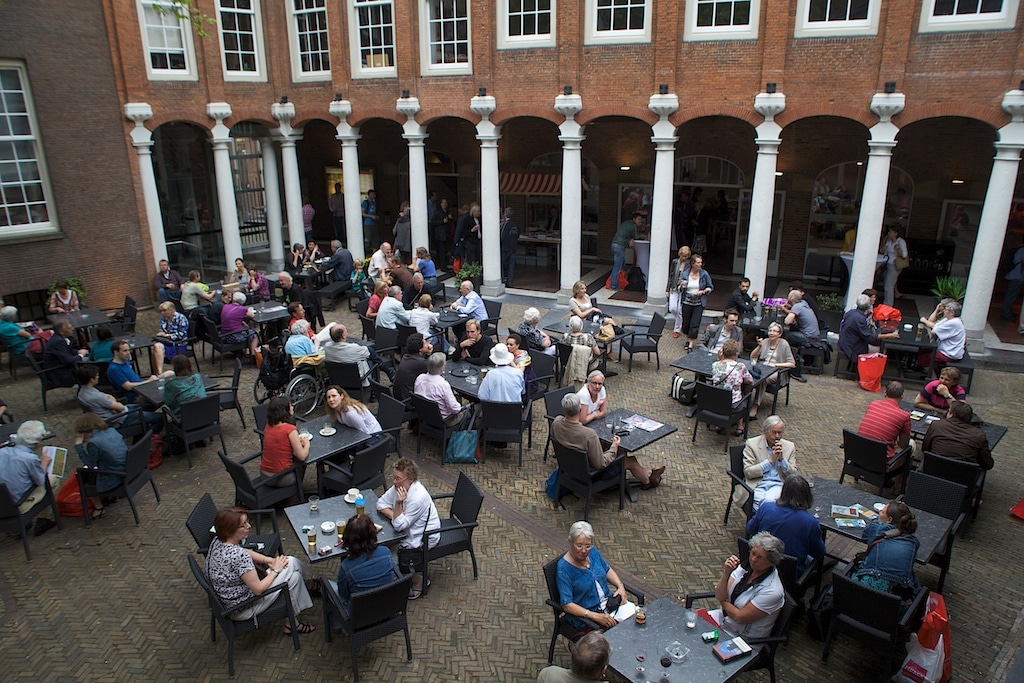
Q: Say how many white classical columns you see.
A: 12